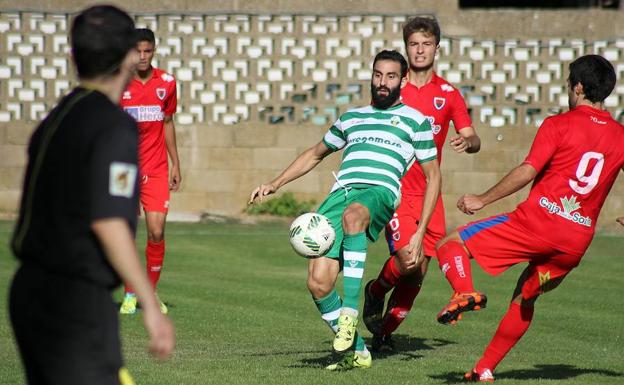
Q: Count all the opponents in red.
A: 3